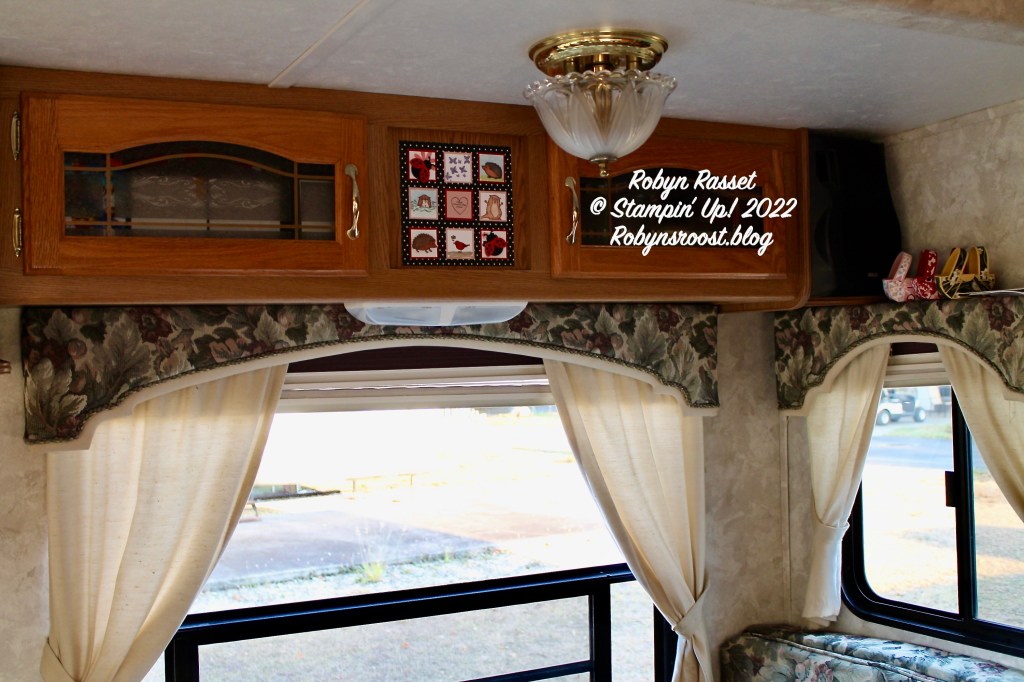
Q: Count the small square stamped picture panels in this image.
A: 9